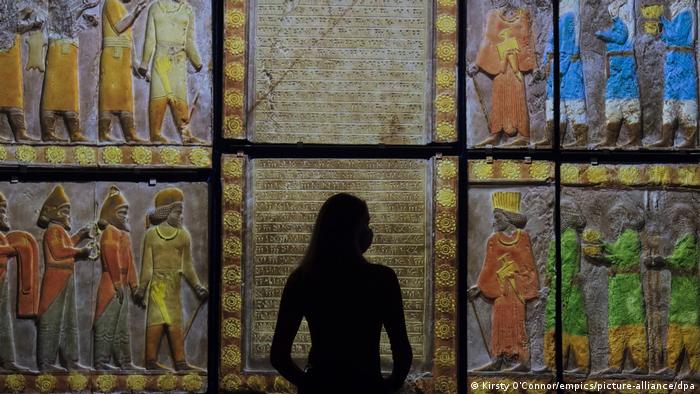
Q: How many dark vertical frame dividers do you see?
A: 3